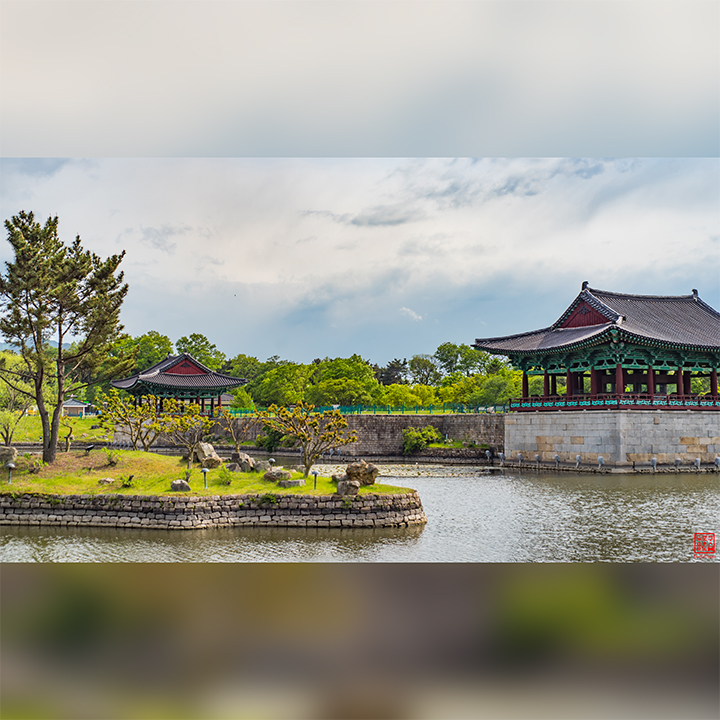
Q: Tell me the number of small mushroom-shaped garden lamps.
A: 4